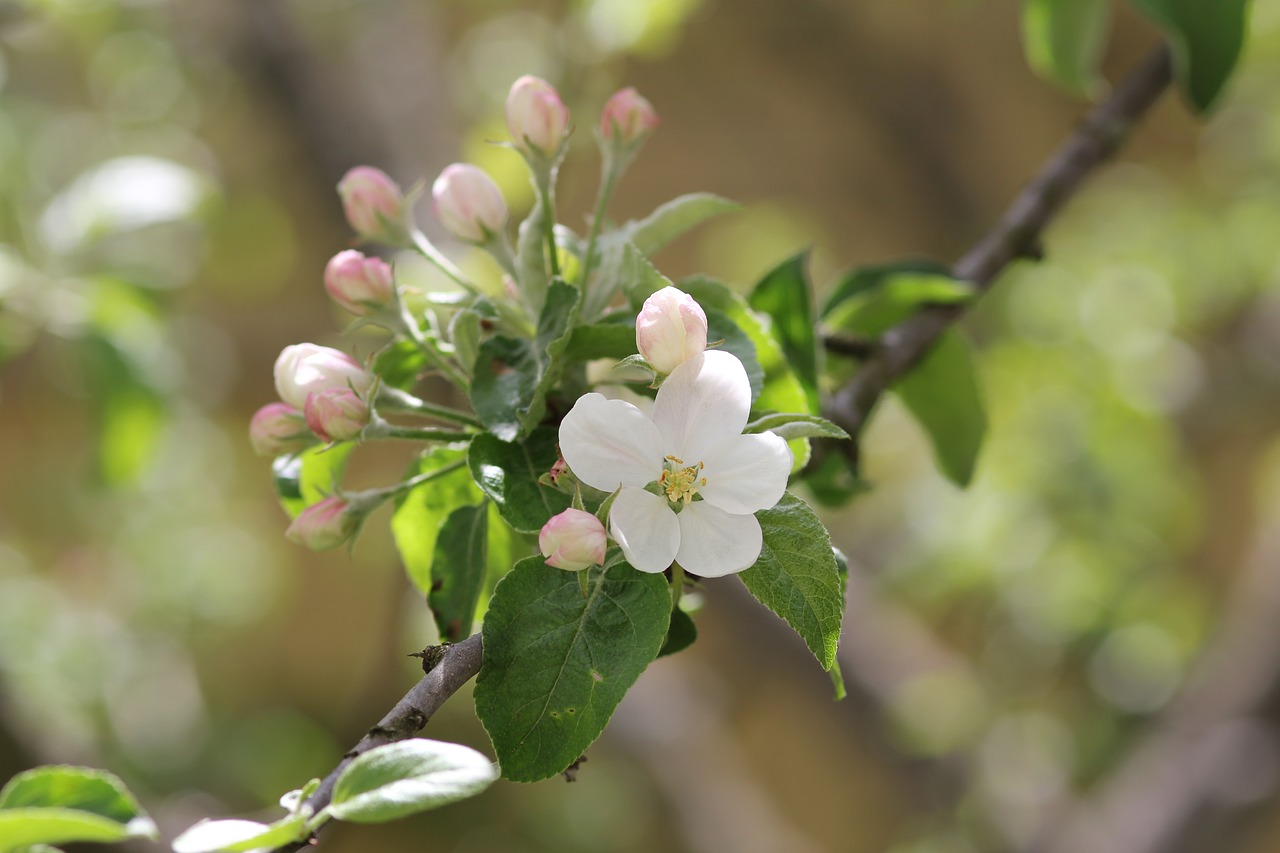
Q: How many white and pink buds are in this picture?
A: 11